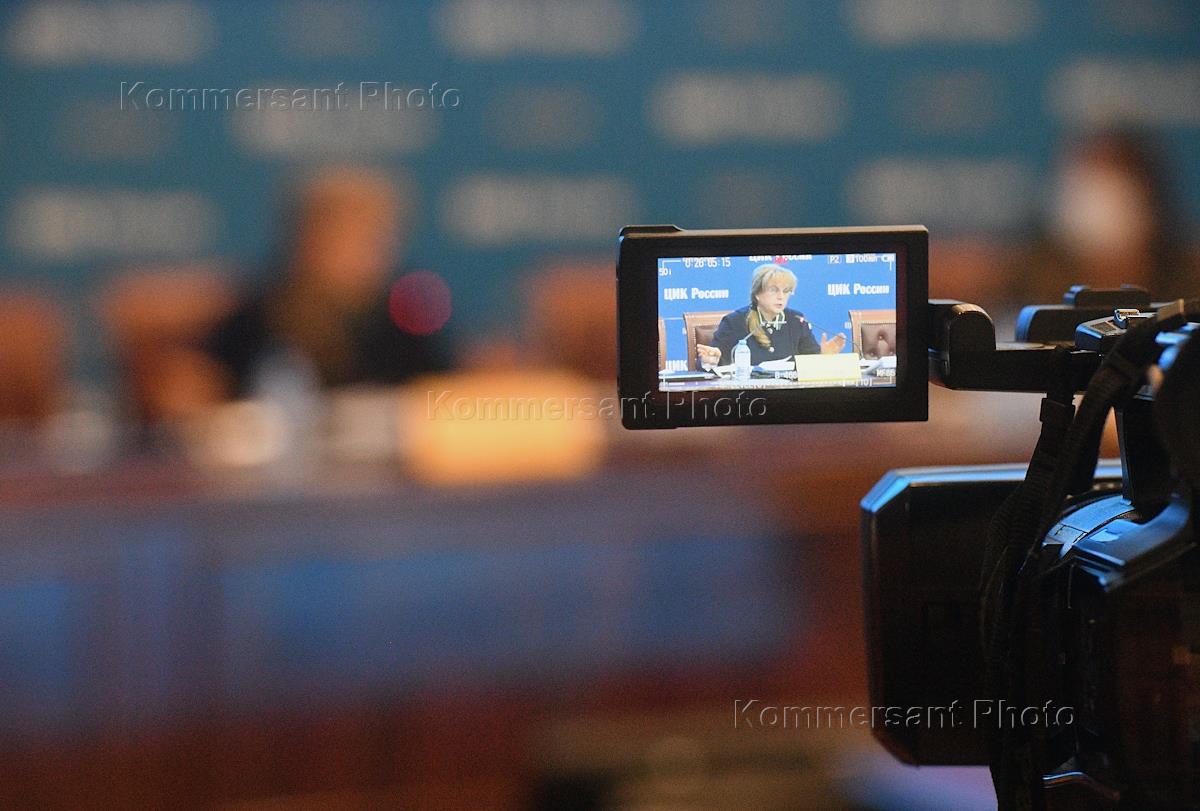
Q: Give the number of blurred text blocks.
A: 9